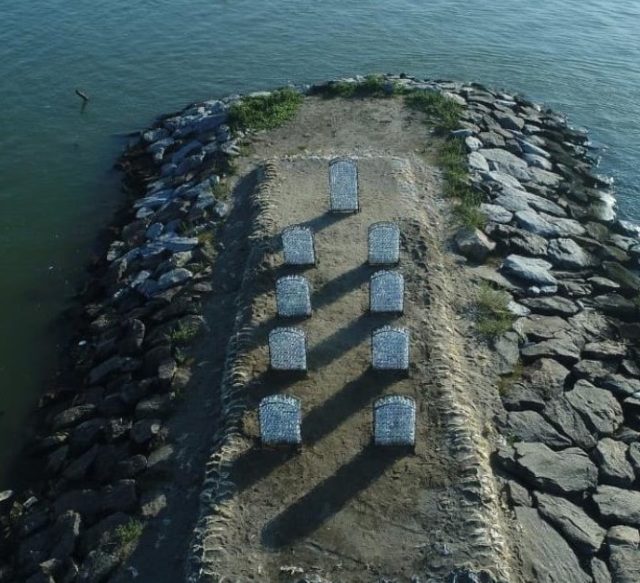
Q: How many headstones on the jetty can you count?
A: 9